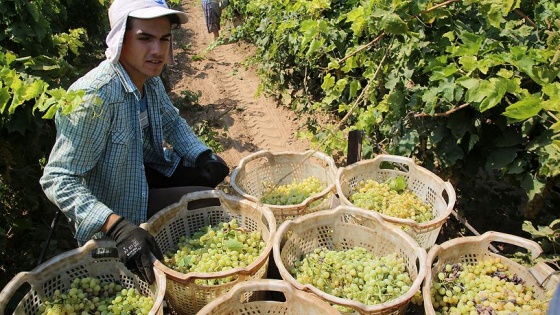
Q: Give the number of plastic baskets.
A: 7